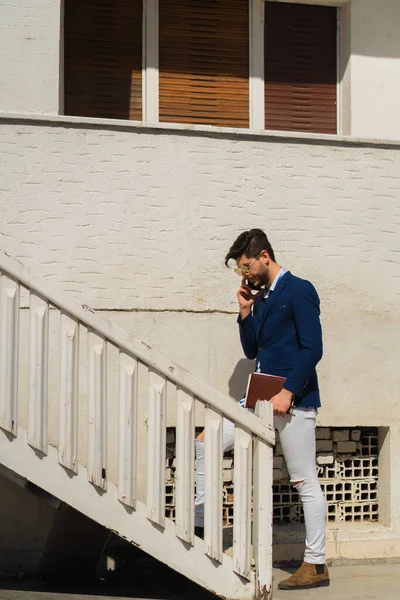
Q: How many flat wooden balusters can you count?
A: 9